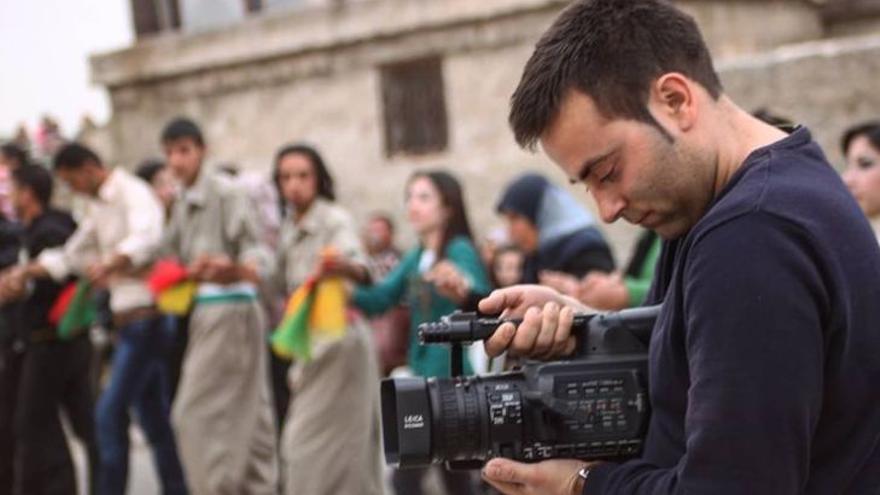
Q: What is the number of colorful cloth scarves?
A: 3